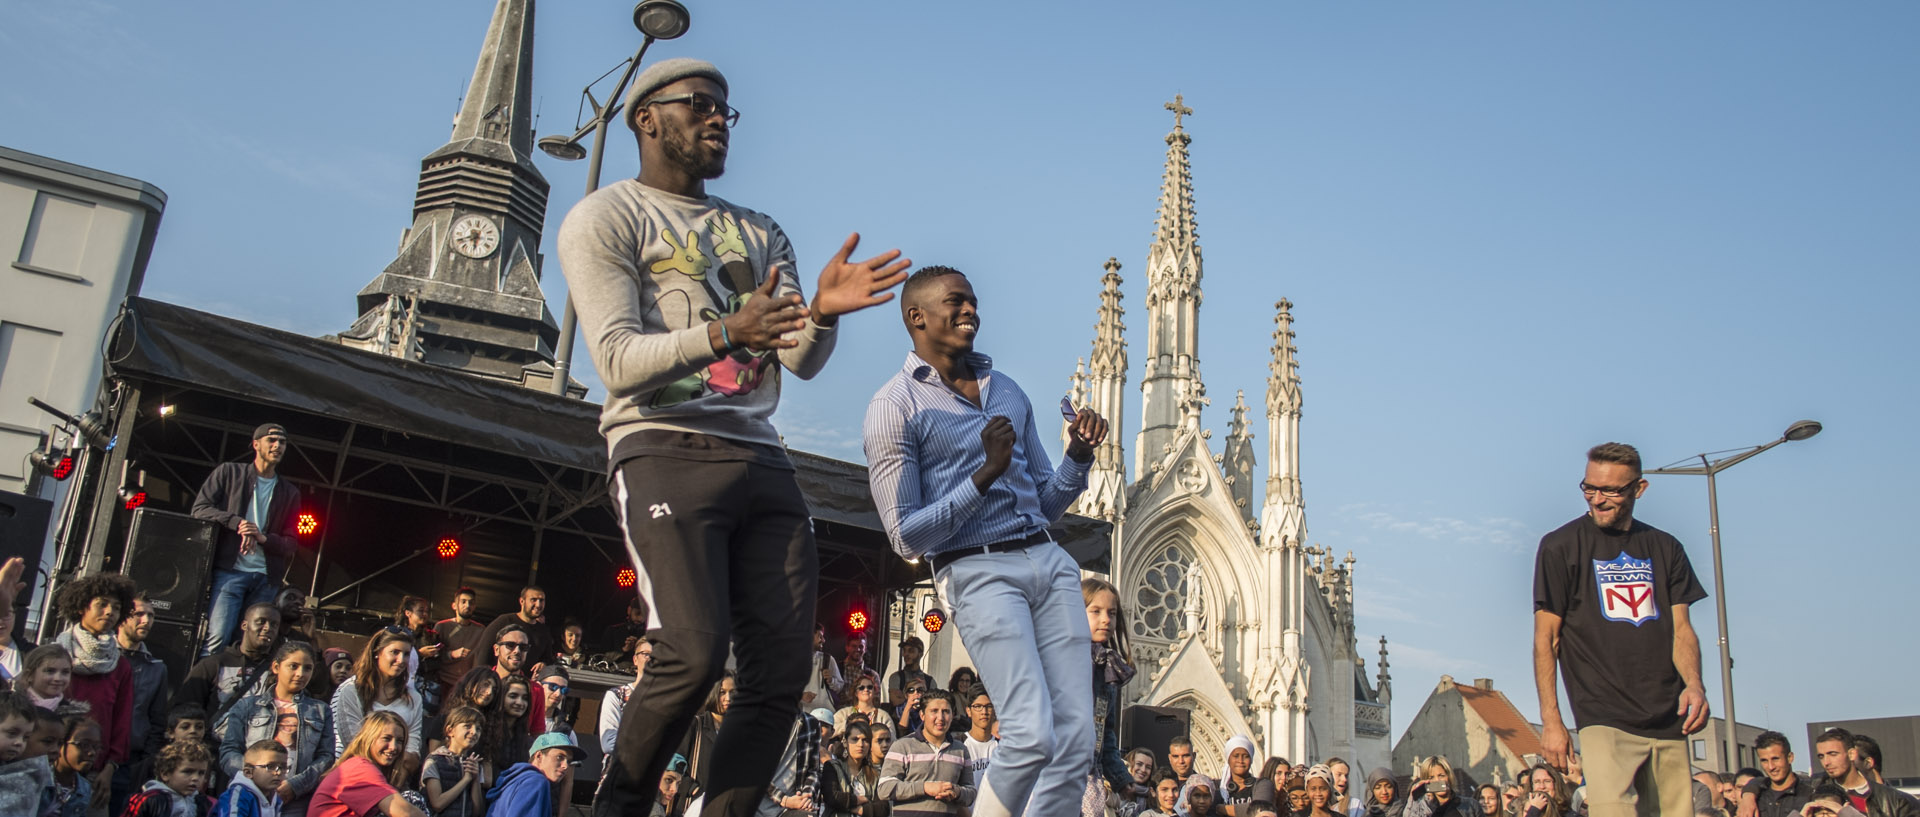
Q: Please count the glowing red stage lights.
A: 7